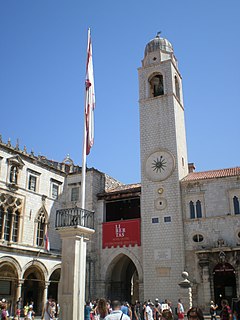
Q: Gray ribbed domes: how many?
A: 1